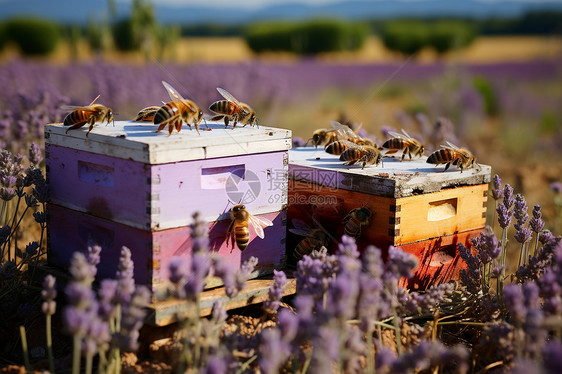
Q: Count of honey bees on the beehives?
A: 12